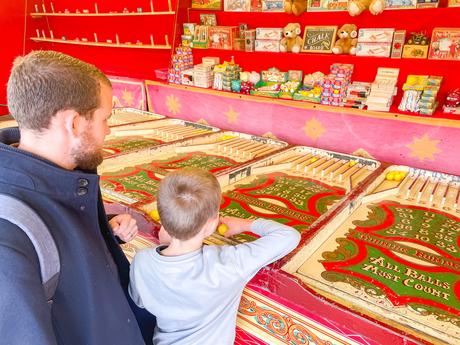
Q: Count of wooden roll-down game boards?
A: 5